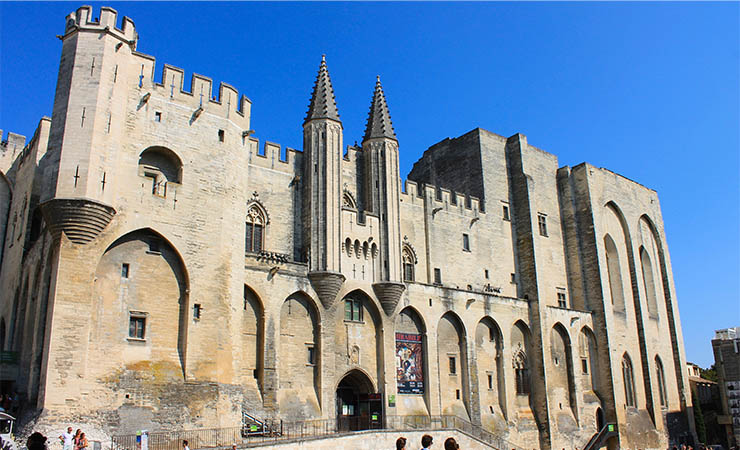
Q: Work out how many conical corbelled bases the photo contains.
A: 3